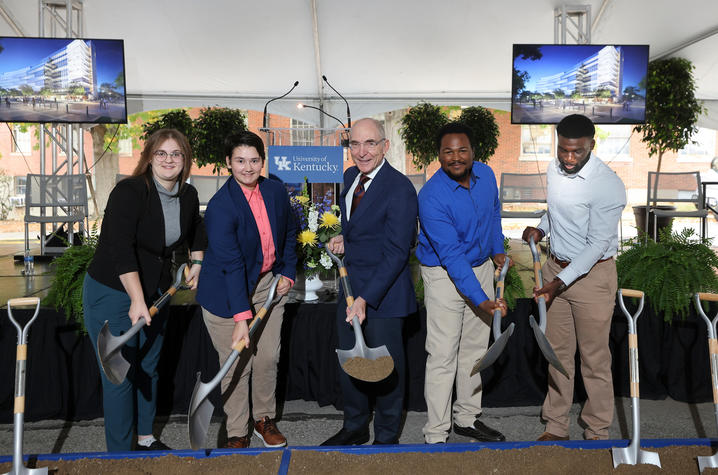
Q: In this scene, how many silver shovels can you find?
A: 8